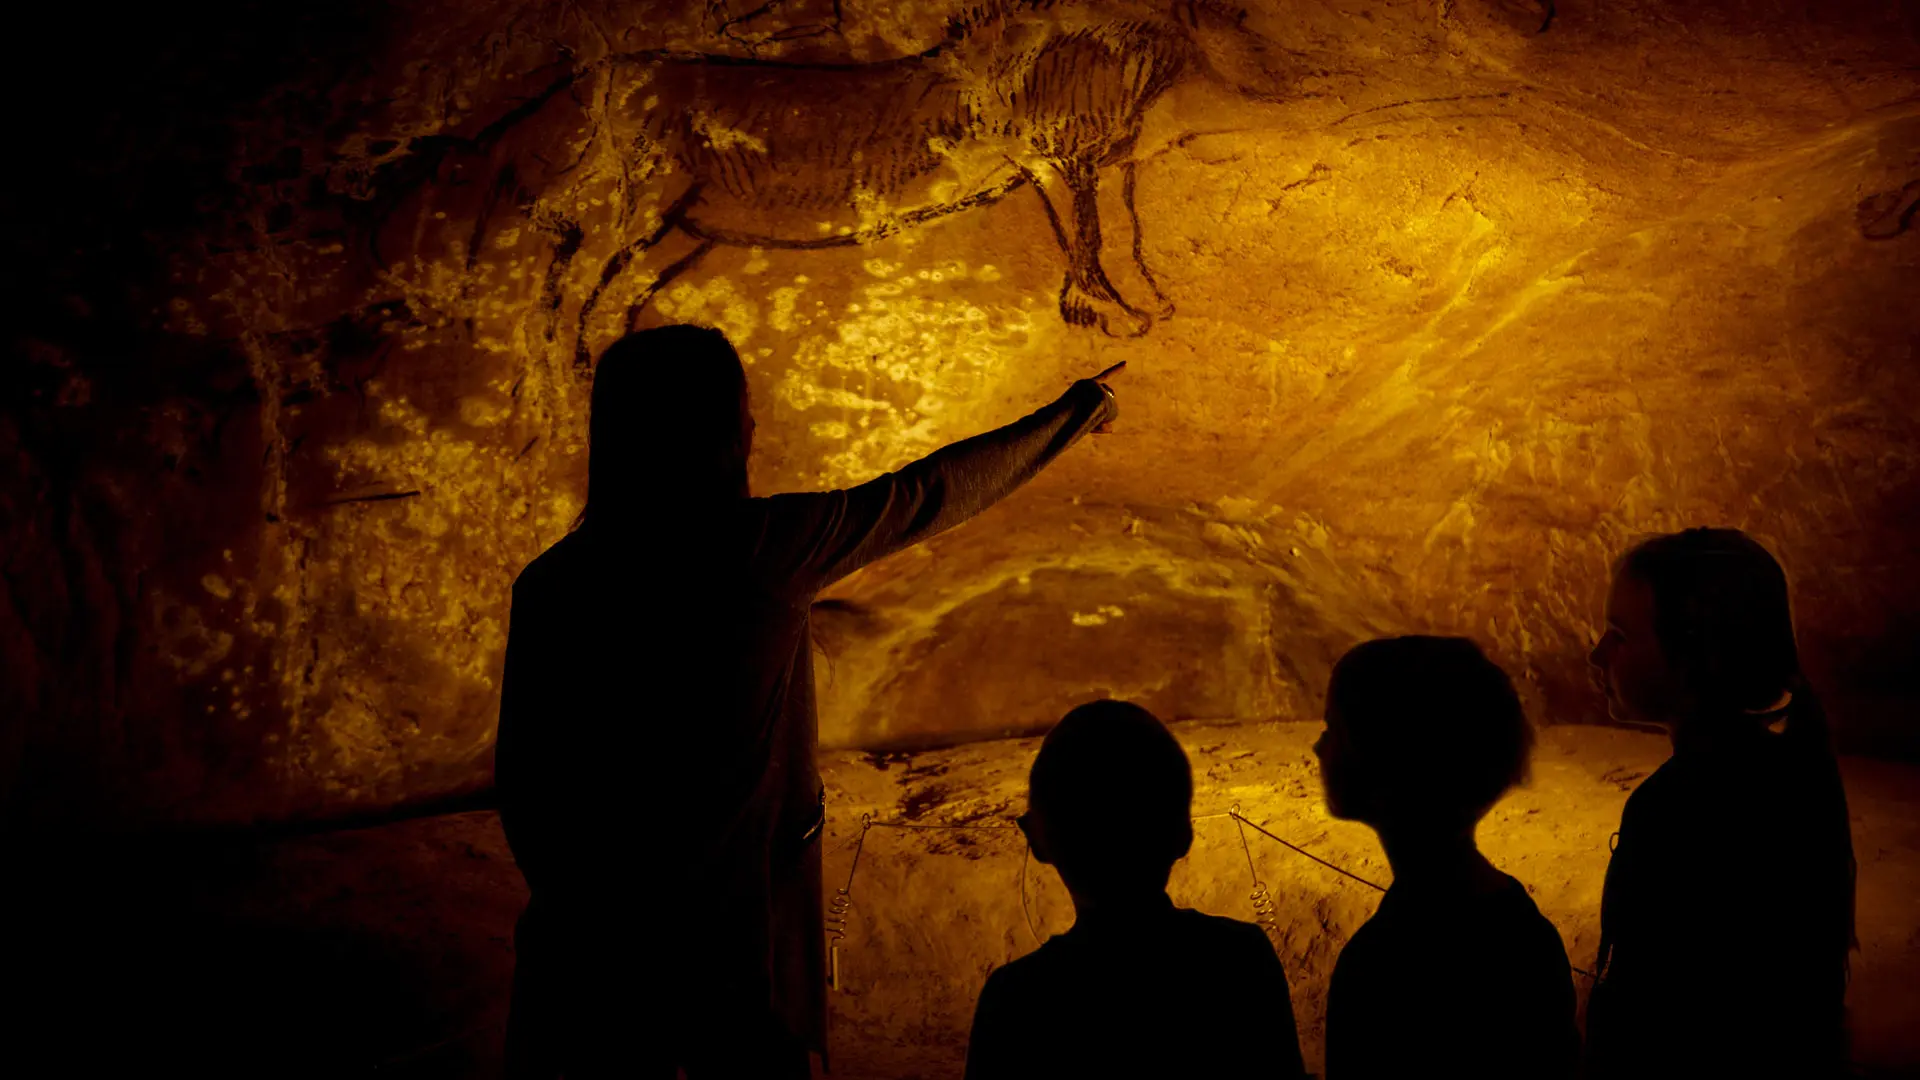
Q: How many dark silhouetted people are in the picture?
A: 4